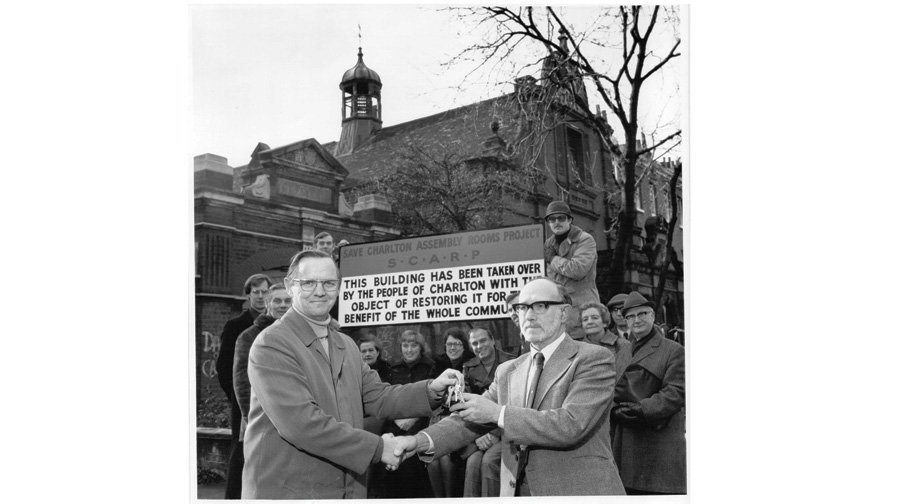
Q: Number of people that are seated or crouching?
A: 4